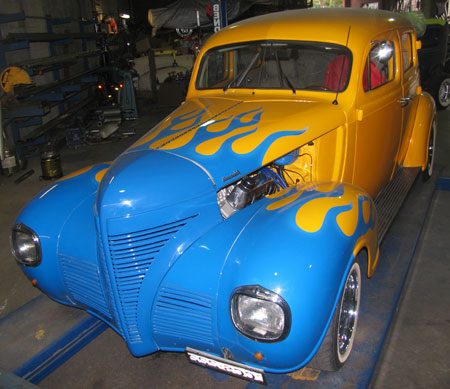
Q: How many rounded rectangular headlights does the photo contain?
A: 2